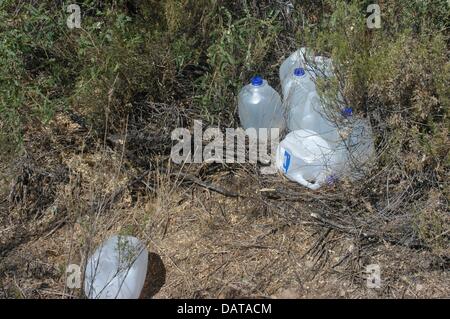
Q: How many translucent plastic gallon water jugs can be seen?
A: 6